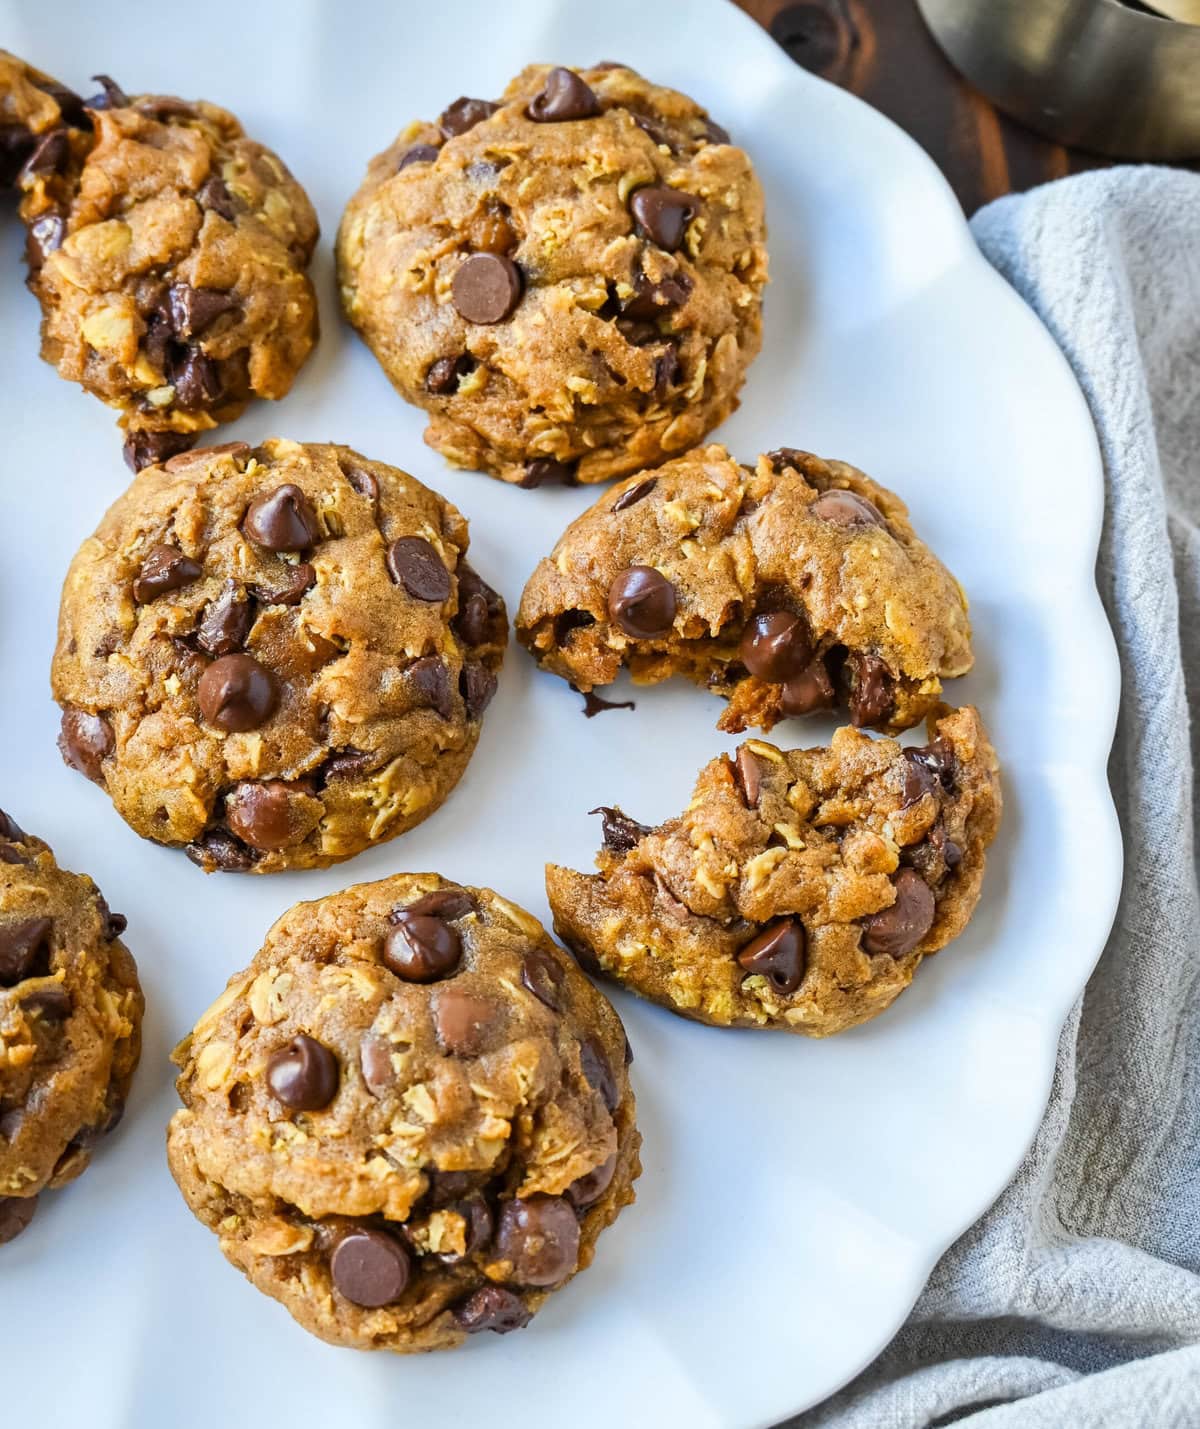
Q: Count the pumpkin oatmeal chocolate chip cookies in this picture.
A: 6